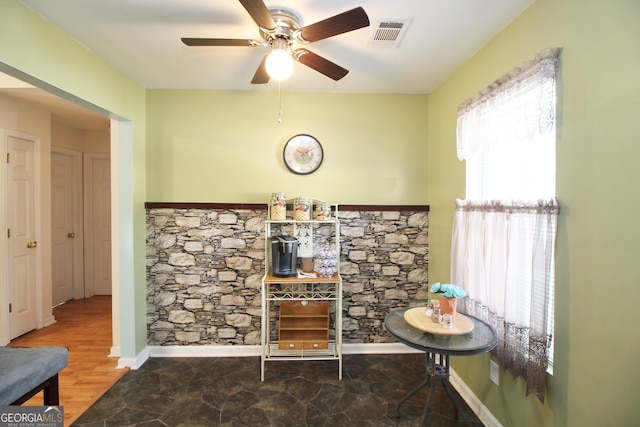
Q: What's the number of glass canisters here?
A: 3